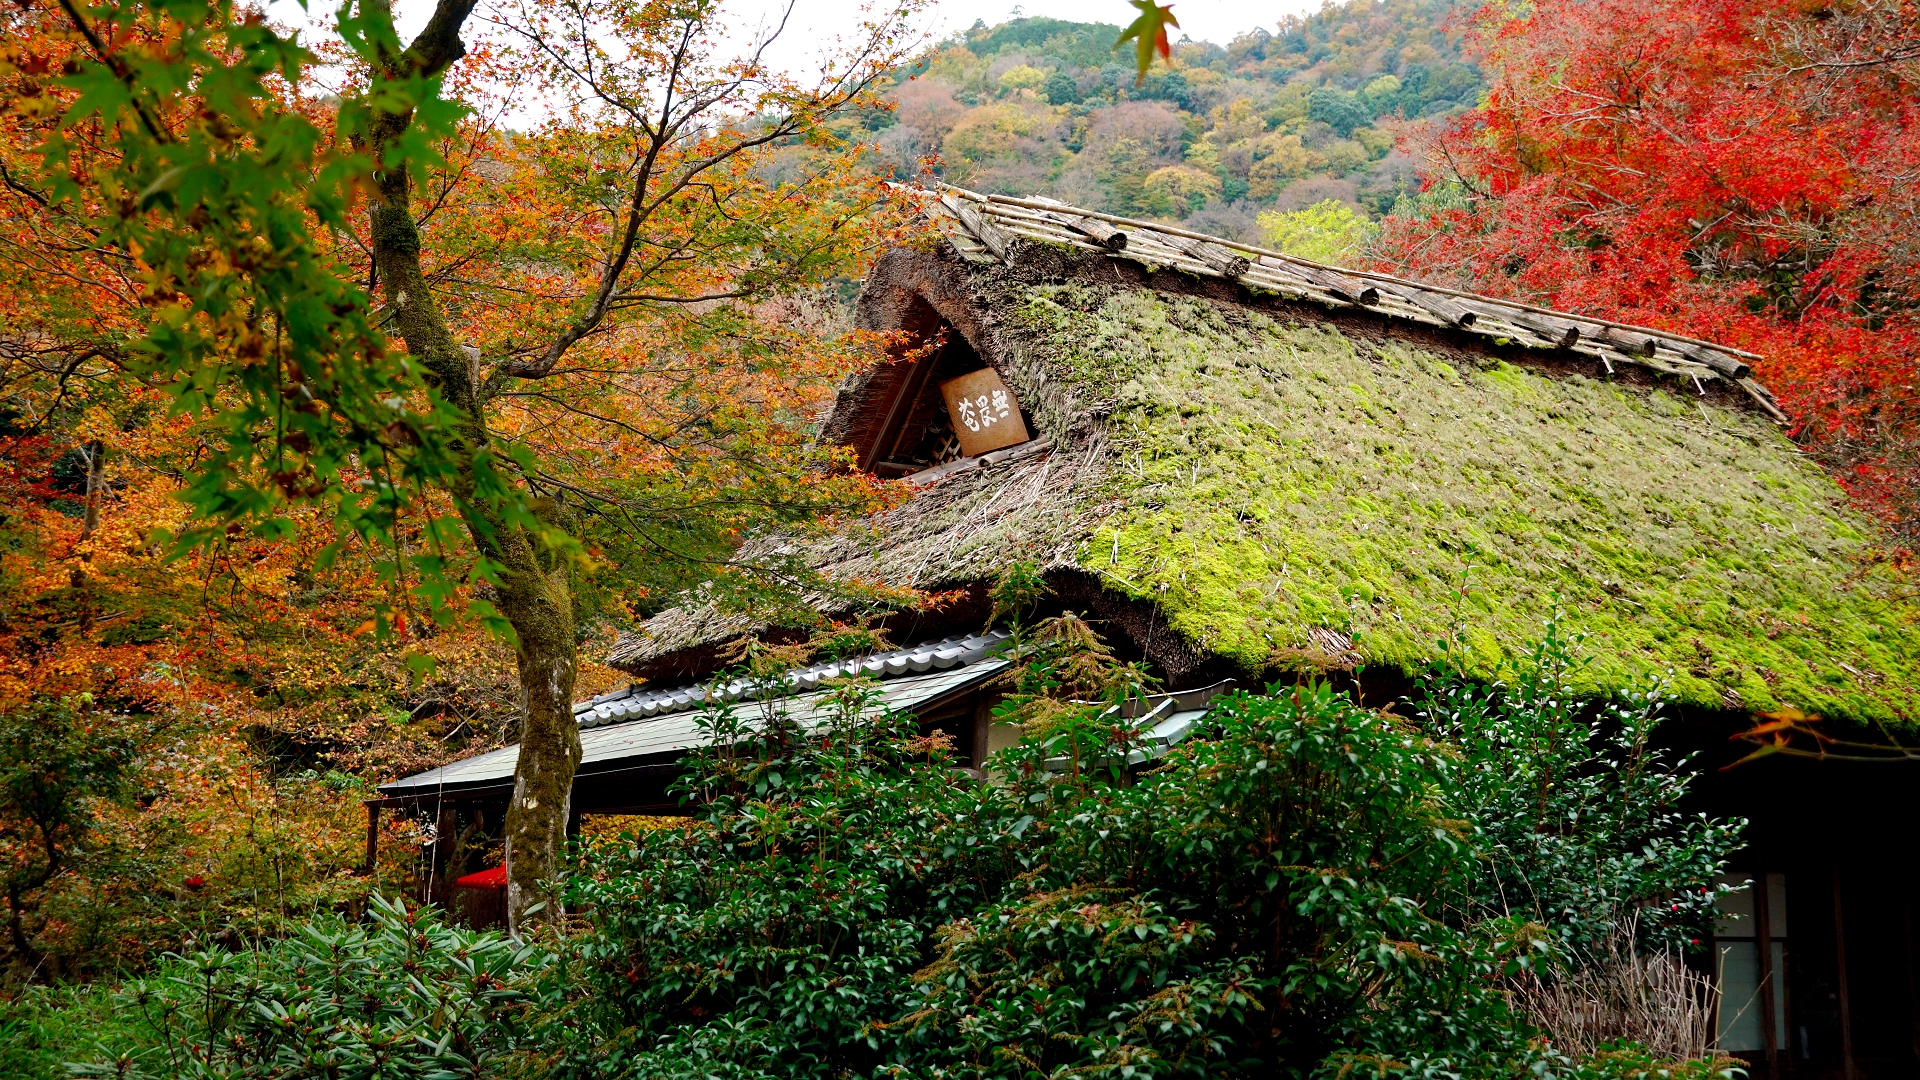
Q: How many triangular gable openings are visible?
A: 1